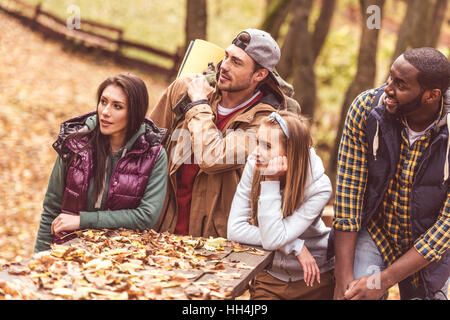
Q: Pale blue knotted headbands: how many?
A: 1